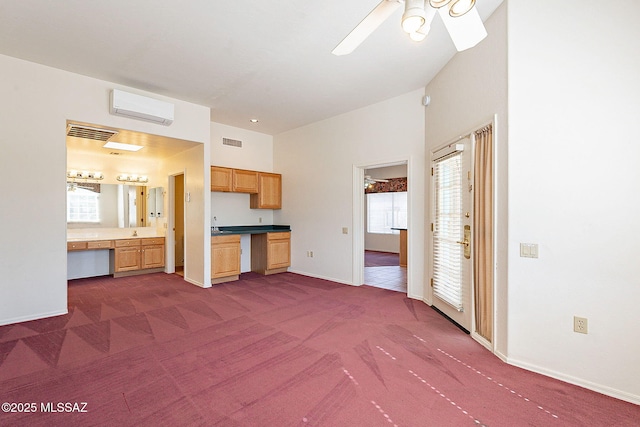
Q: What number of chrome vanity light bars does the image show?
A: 2